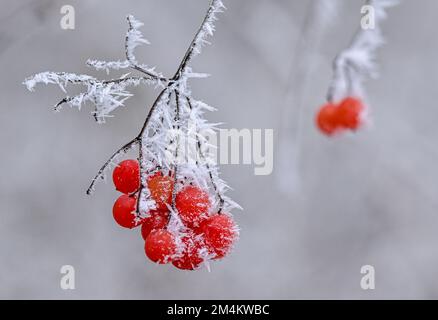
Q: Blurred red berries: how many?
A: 2